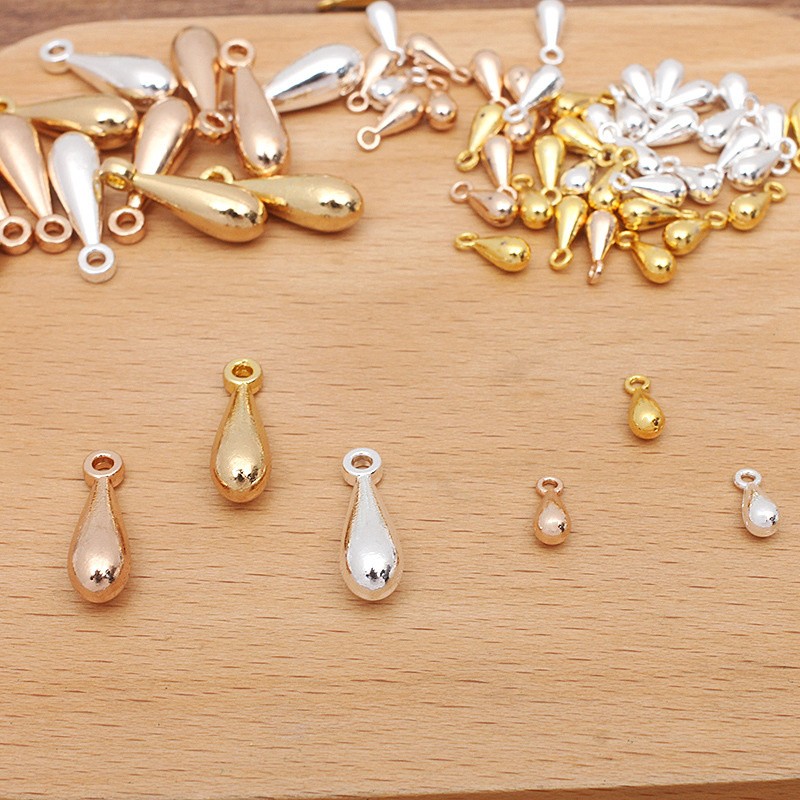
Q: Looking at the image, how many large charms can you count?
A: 14